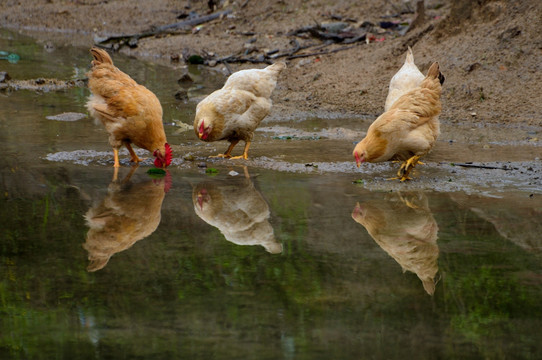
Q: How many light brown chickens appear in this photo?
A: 2